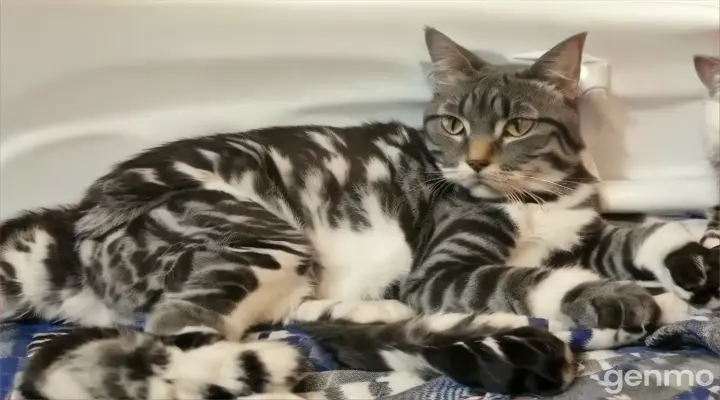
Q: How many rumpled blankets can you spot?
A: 1